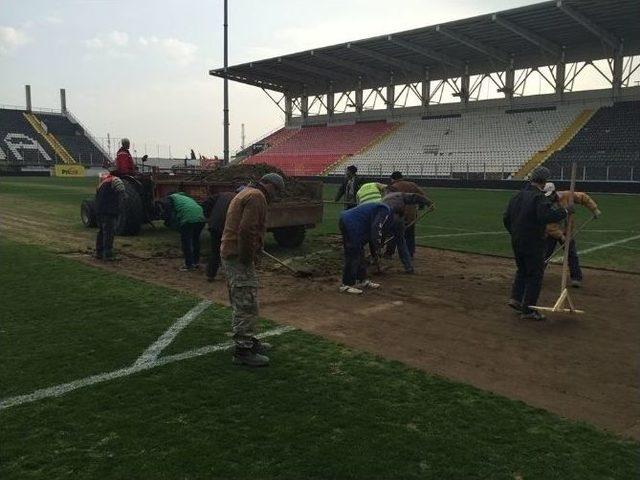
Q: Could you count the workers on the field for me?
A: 12